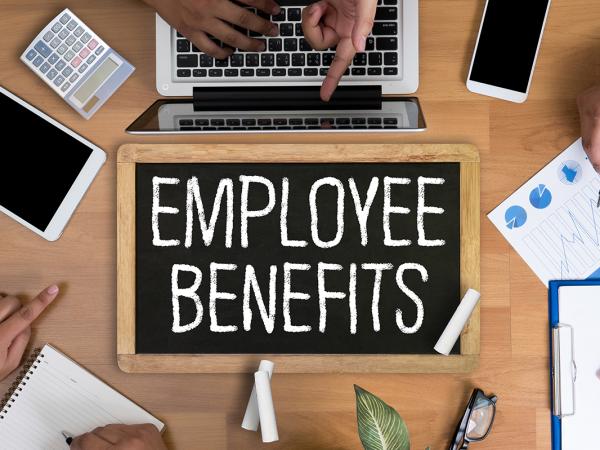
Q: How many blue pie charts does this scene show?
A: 2